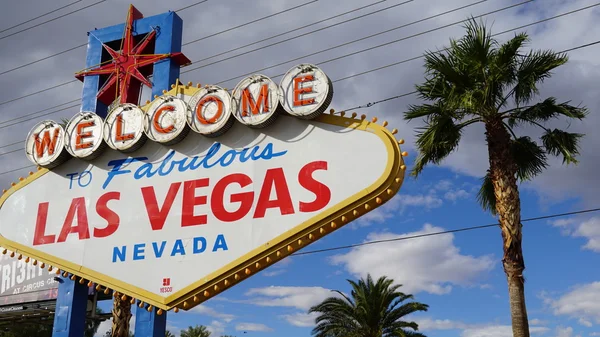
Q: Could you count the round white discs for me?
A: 7